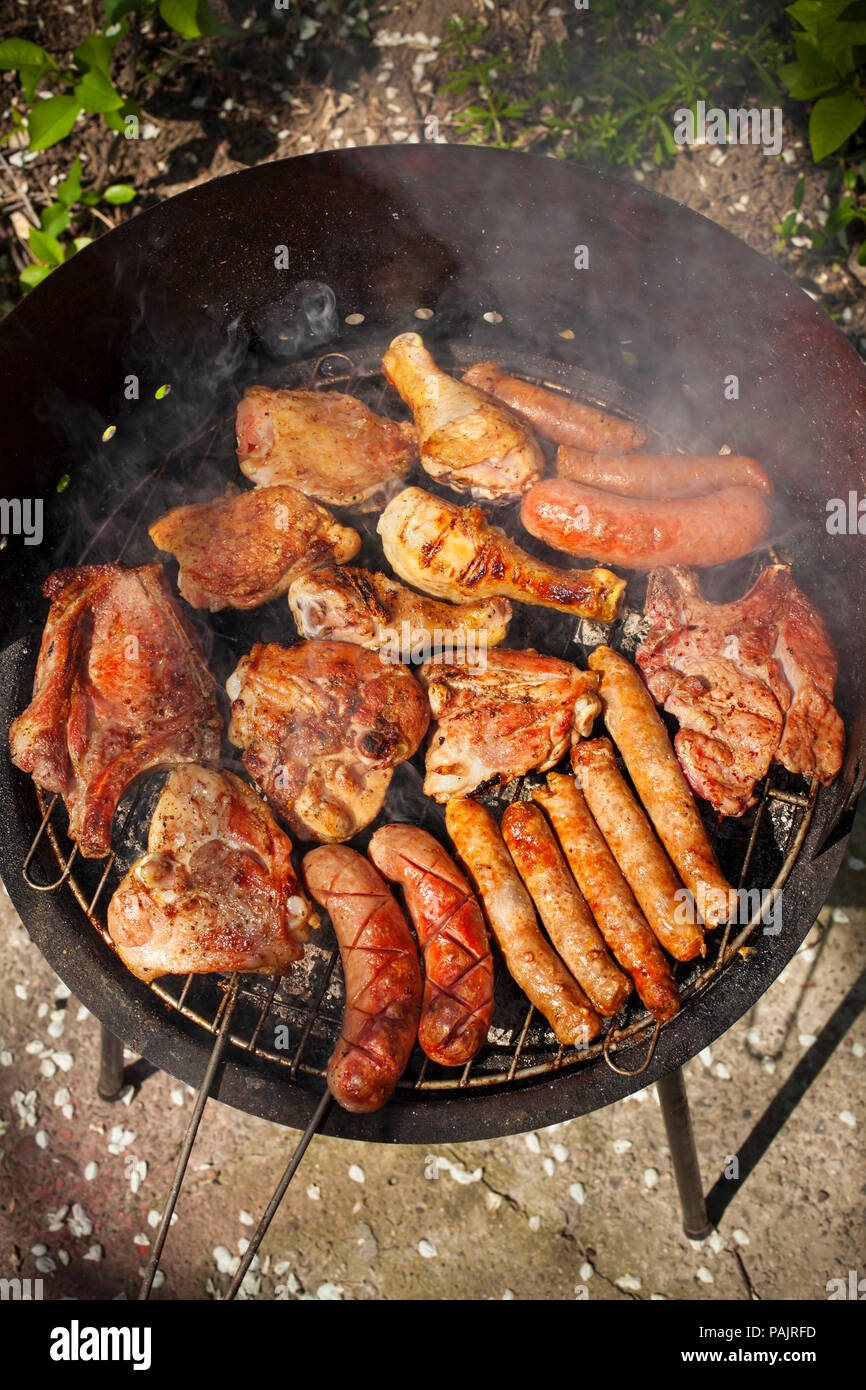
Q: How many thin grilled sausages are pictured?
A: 5